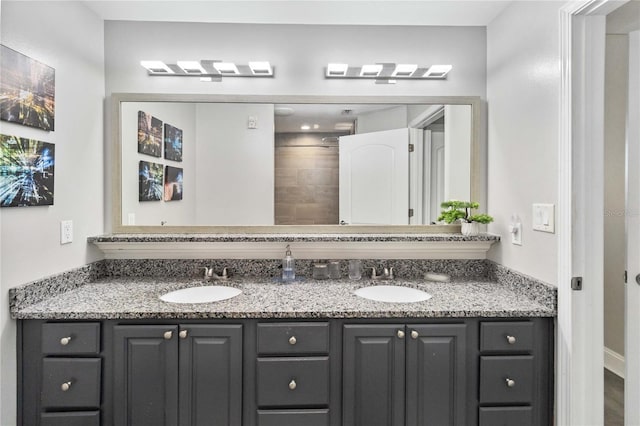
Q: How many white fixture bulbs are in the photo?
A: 8